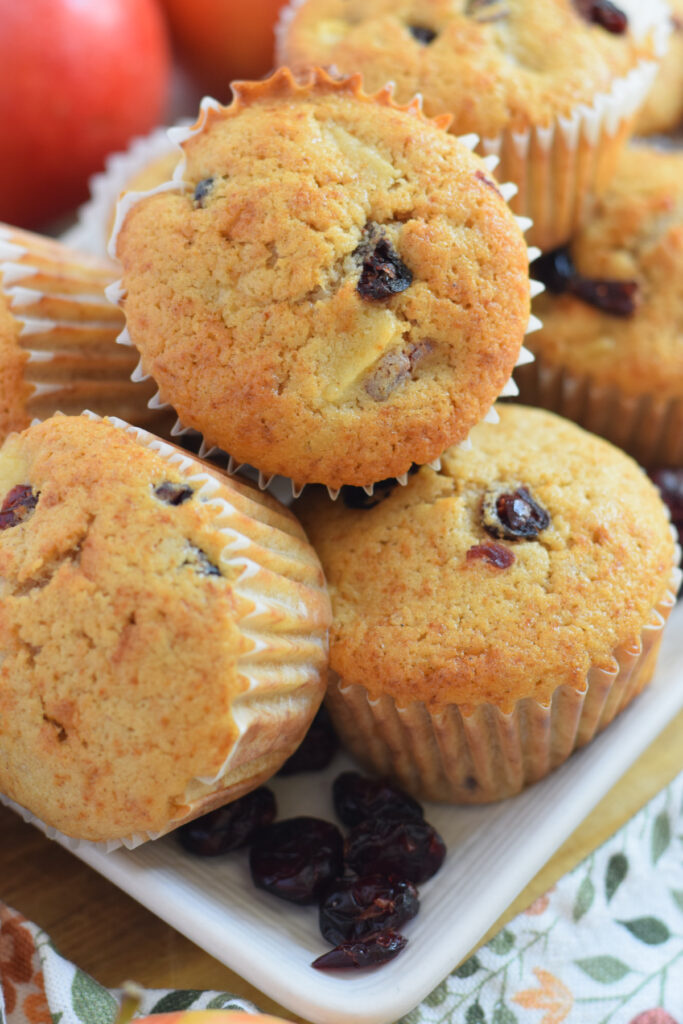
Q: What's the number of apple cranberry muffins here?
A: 8